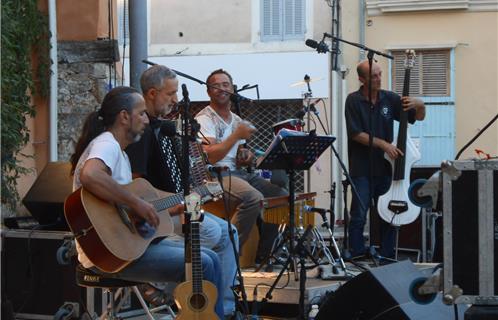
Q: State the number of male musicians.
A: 4